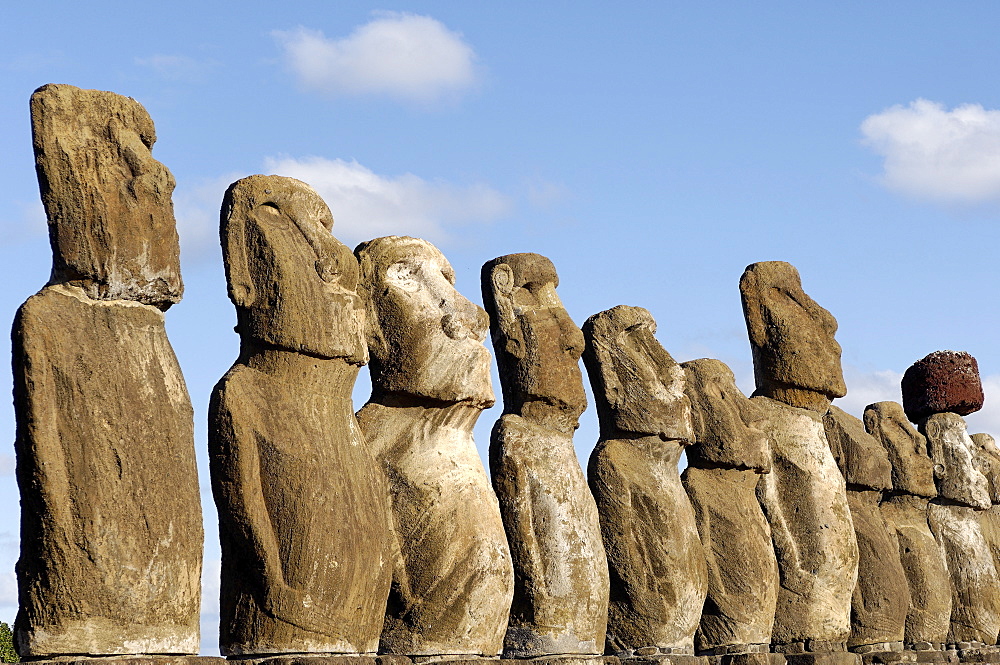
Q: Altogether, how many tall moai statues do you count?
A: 11